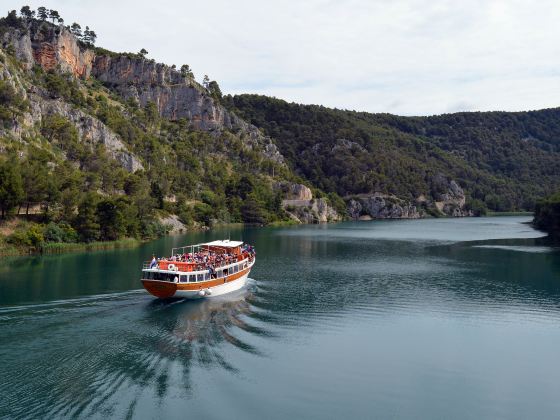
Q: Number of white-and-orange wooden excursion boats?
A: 1